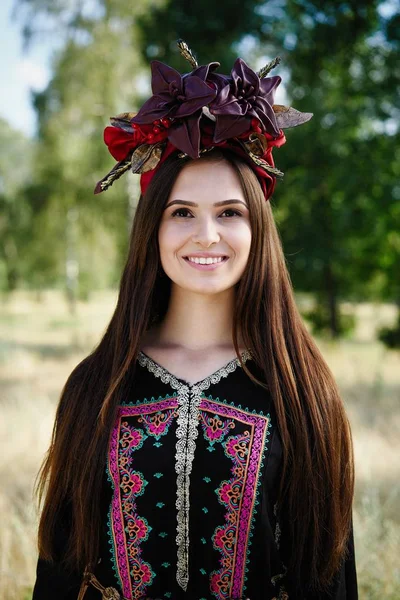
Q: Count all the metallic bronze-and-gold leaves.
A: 4